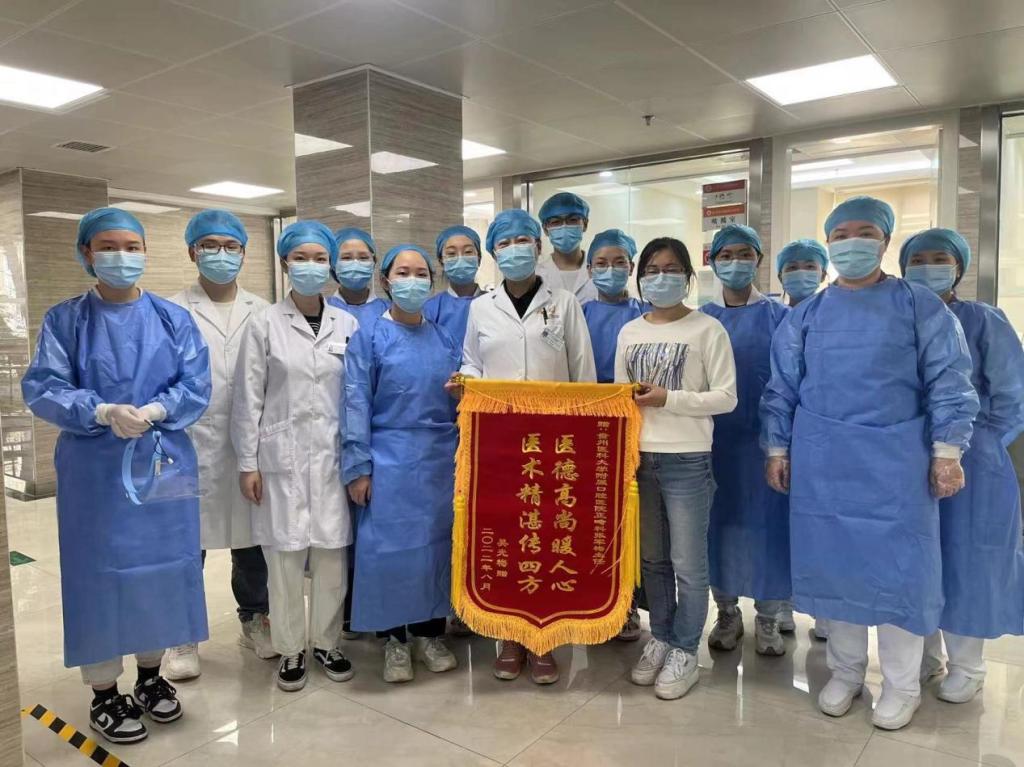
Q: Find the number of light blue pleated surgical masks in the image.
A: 14